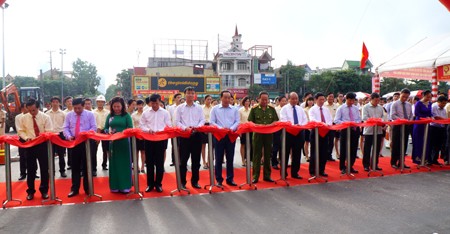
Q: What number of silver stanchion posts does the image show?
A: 13